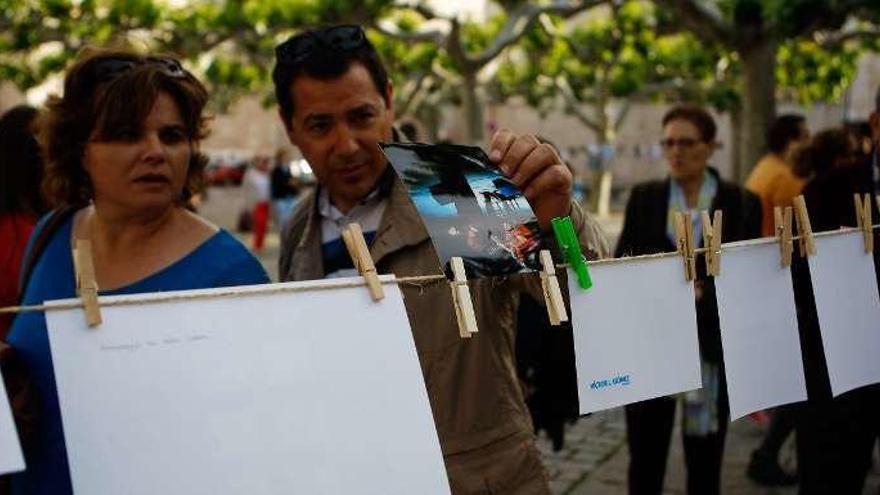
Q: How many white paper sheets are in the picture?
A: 5